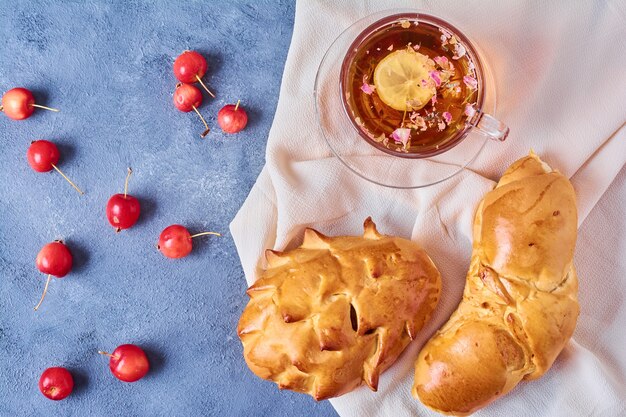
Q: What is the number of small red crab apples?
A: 10